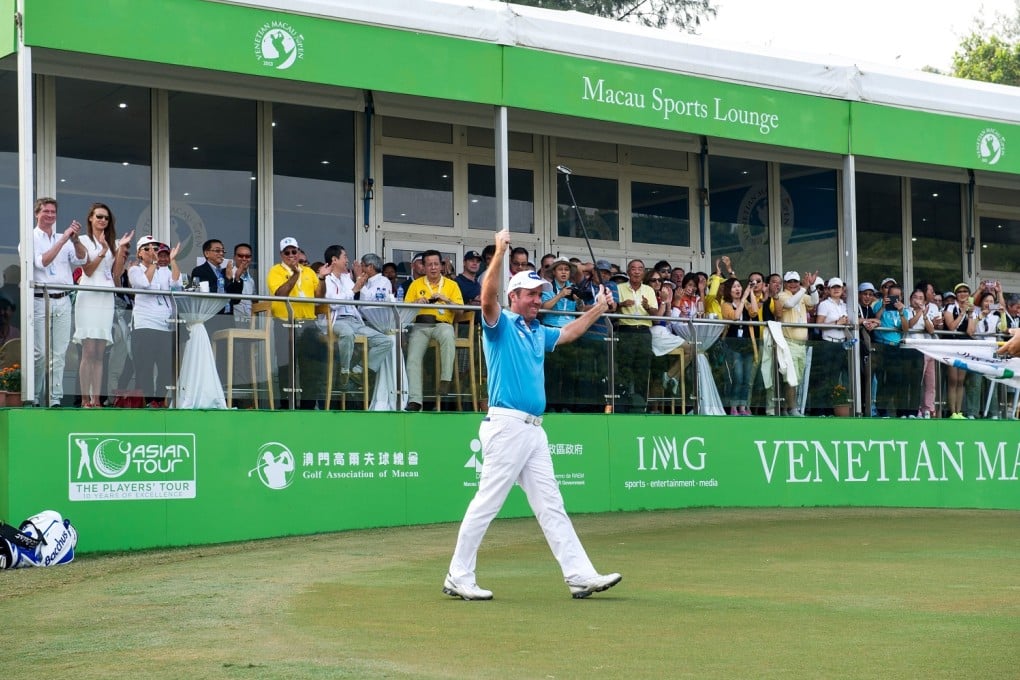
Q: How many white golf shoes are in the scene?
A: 2